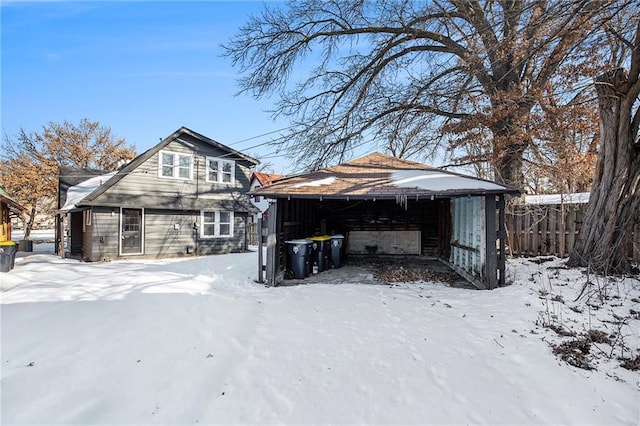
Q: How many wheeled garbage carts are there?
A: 4